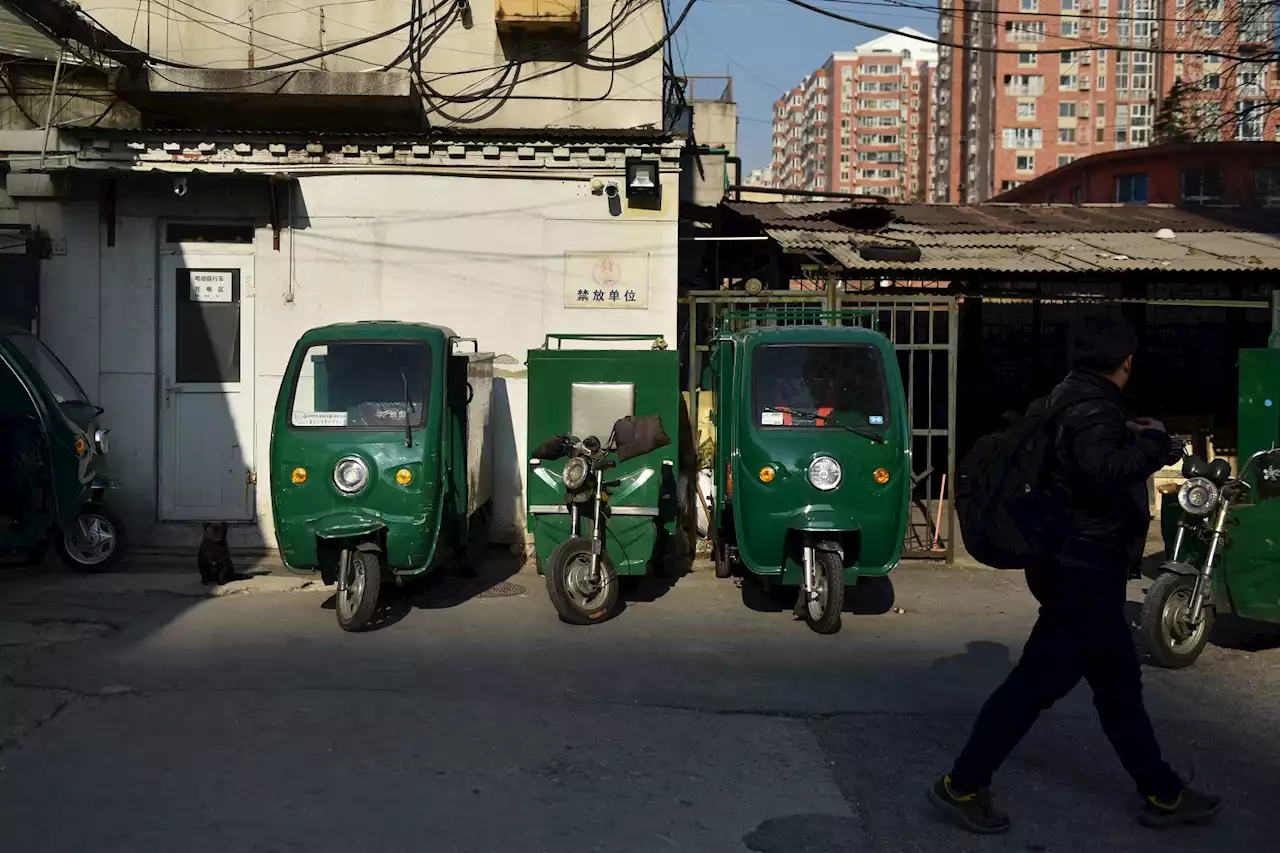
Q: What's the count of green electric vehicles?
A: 5